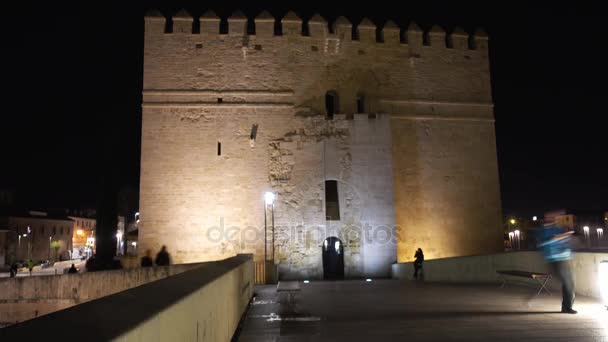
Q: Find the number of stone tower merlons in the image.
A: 14